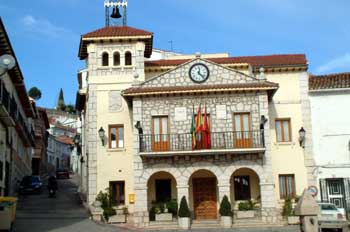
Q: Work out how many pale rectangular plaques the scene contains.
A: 2